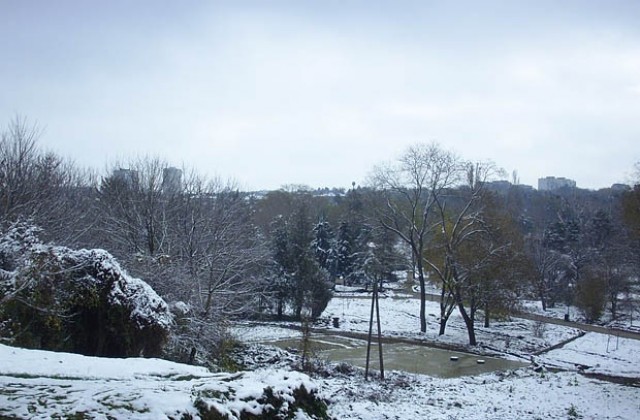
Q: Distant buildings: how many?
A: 3